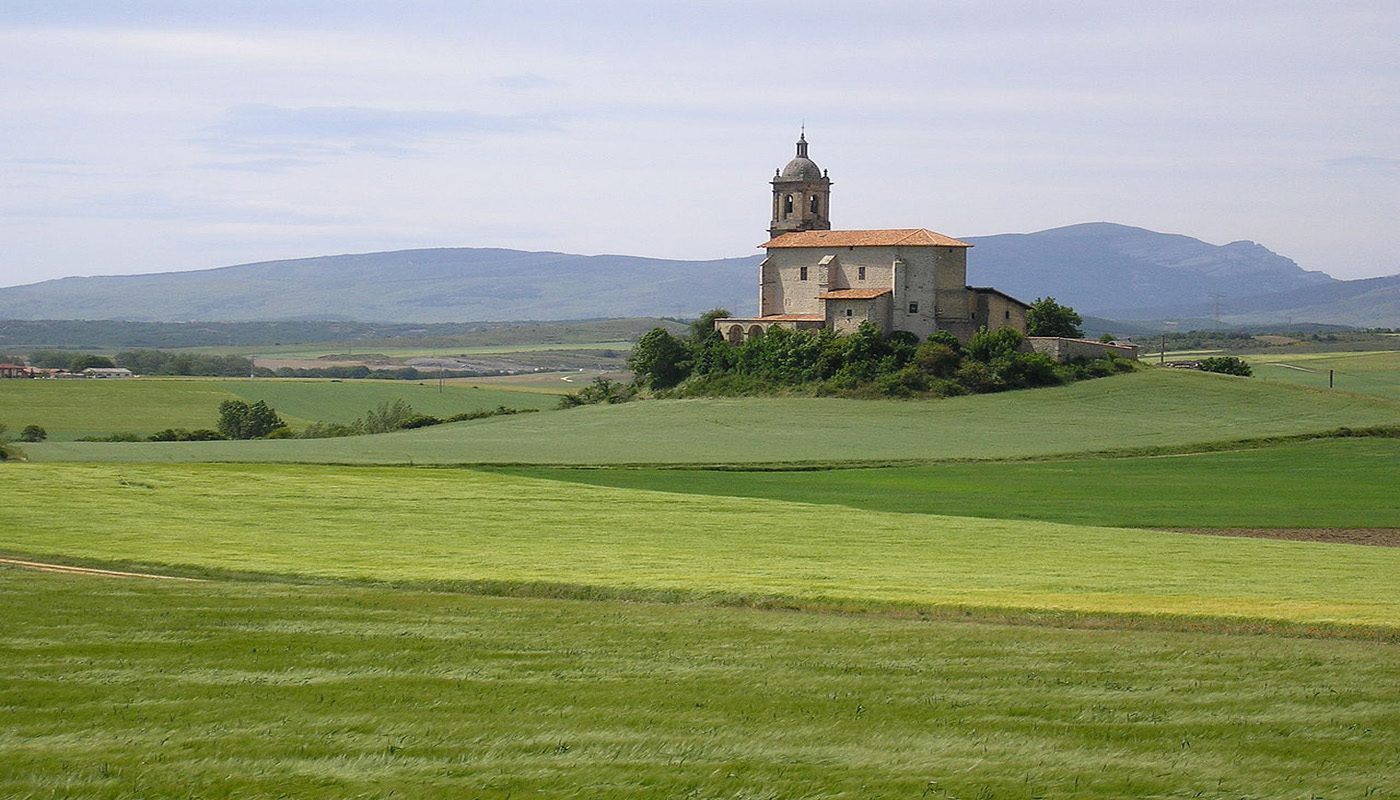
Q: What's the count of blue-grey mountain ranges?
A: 2